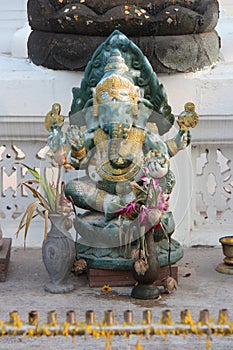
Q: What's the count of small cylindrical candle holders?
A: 12